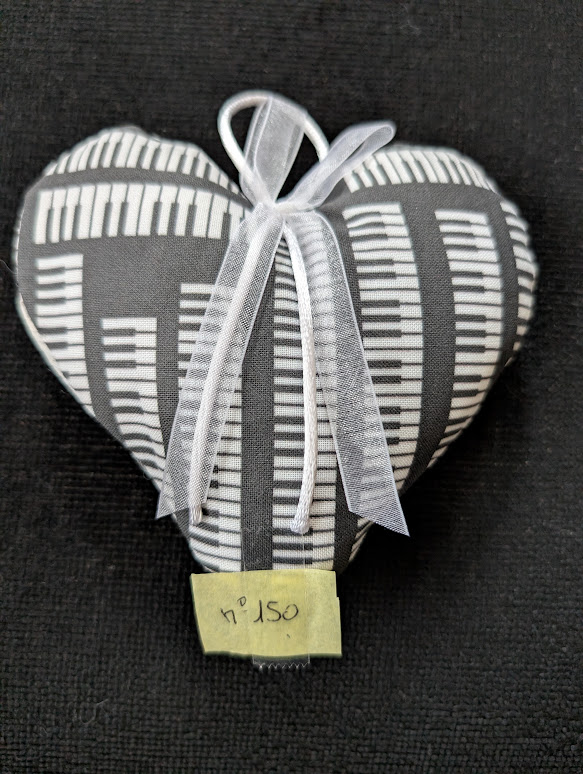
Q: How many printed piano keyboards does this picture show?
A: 10